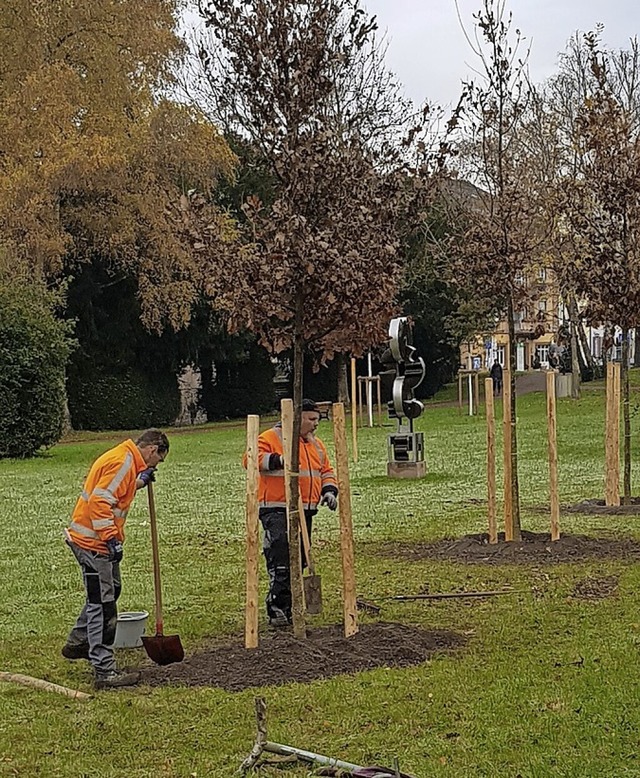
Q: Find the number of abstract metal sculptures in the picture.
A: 1